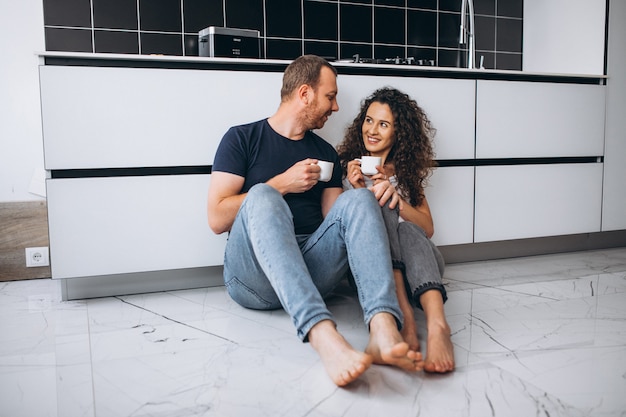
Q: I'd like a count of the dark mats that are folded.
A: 0